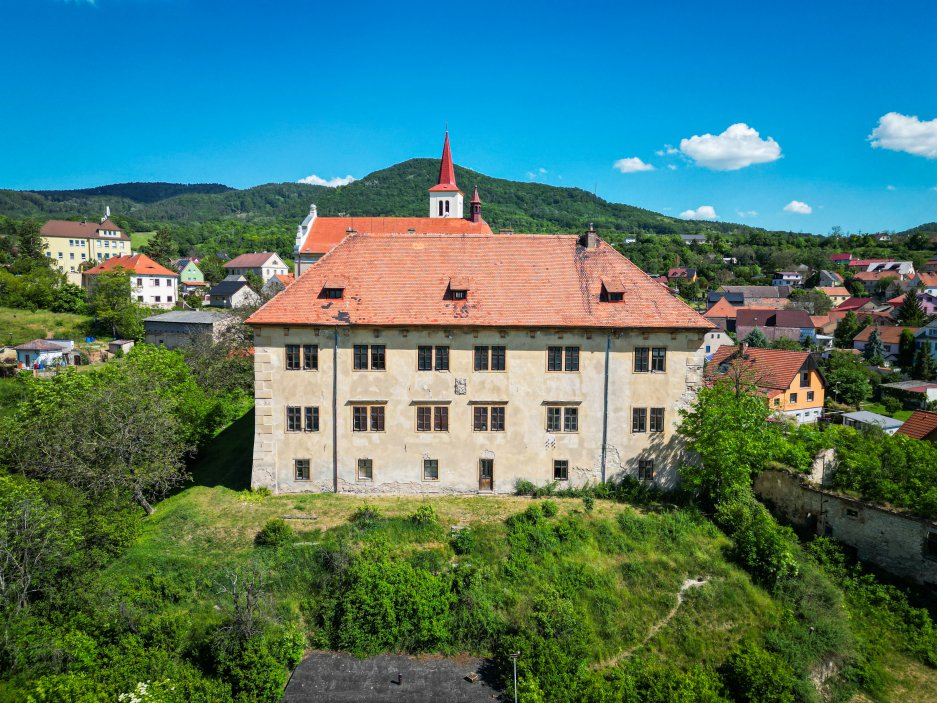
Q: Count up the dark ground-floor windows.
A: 5